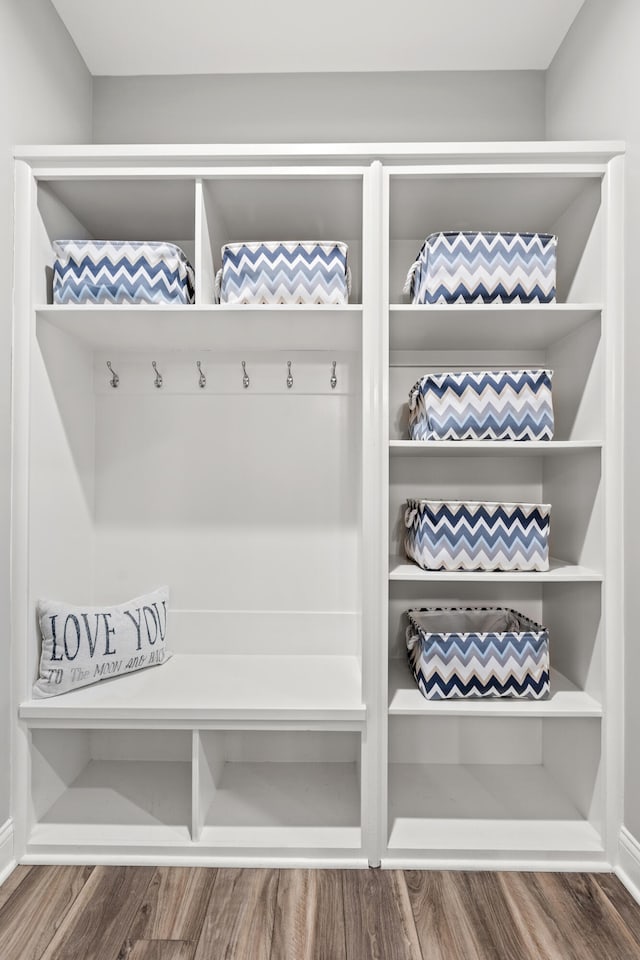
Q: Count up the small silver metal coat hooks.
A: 6